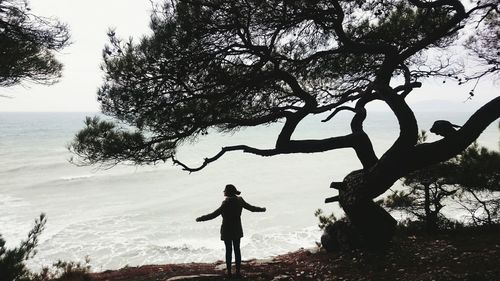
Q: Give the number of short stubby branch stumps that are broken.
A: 2